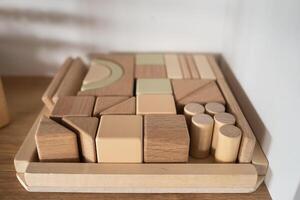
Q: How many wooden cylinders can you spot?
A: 5